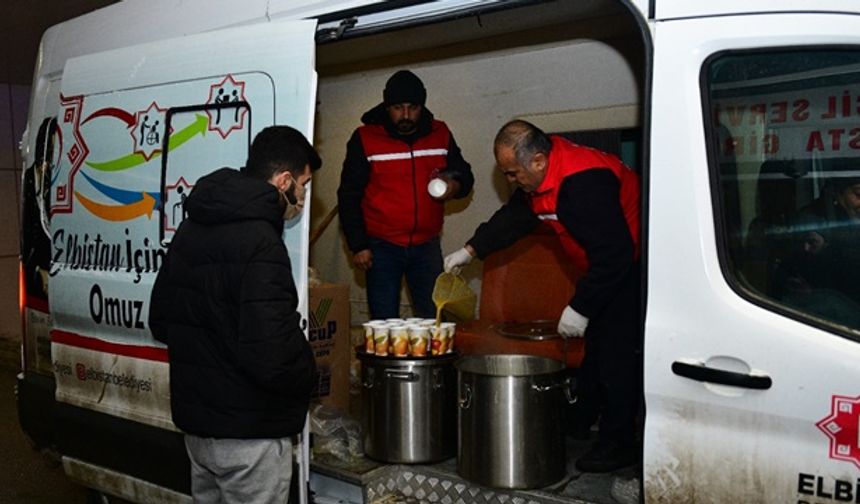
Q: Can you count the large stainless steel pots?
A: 2